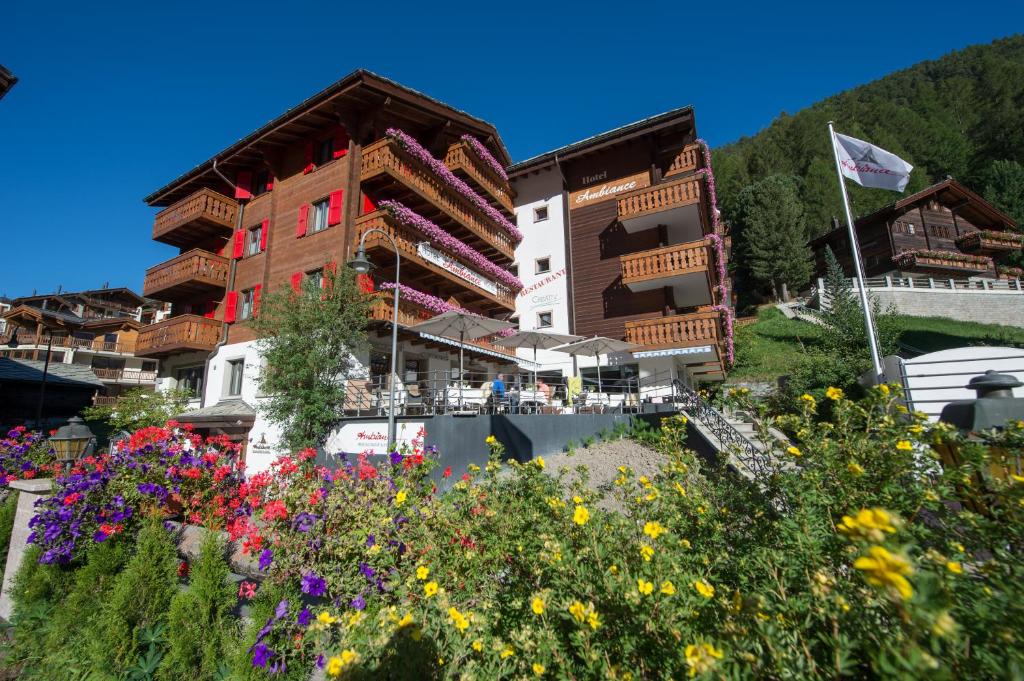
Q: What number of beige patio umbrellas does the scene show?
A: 3